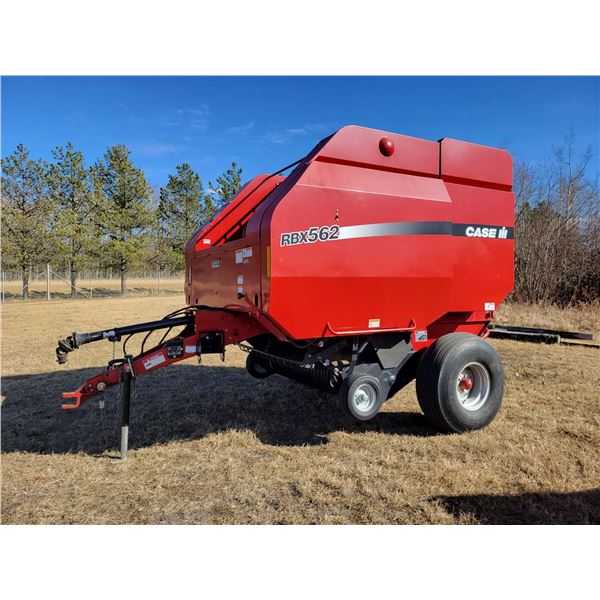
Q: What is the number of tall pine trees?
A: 5